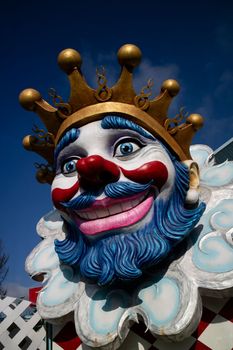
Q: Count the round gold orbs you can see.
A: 7